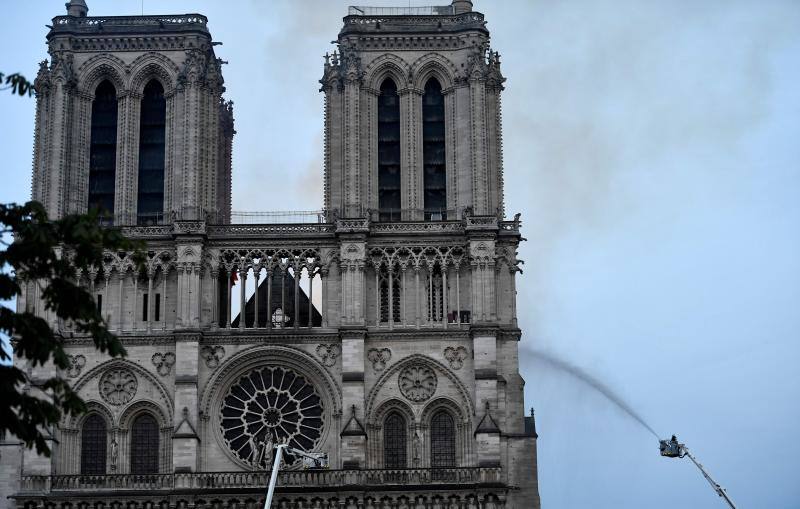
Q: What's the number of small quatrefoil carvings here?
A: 6